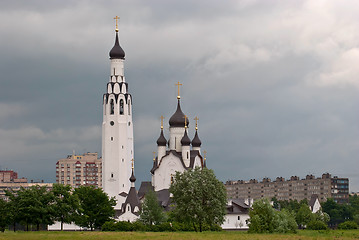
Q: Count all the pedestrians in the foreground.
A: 0